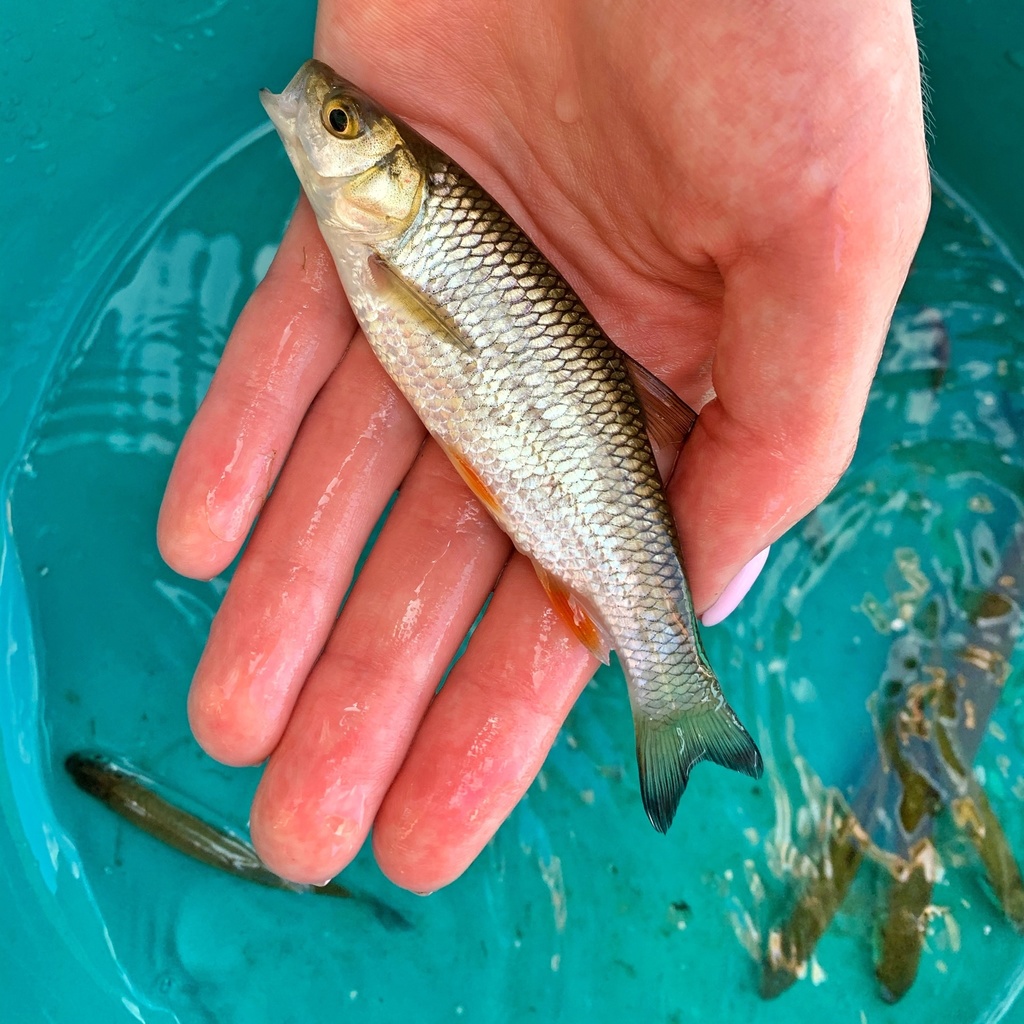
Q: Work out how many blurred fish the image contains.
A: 4